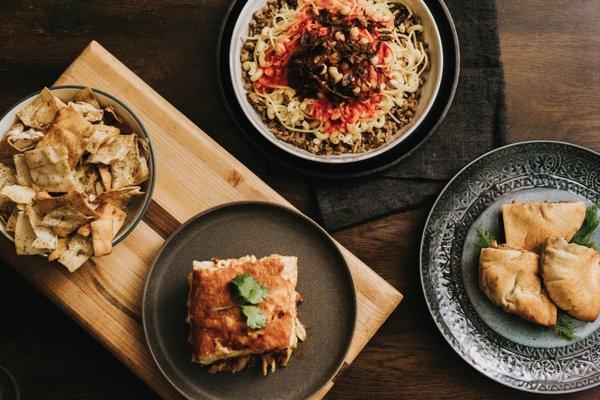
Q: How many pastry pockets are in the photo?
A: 3